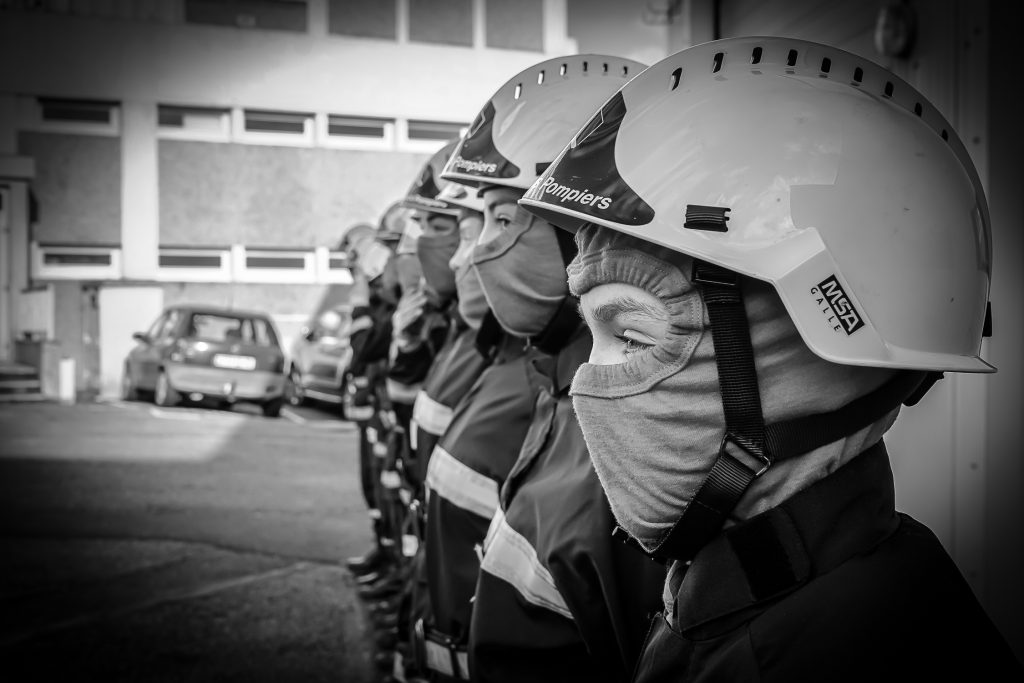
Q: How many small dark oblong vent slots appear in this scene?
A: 15